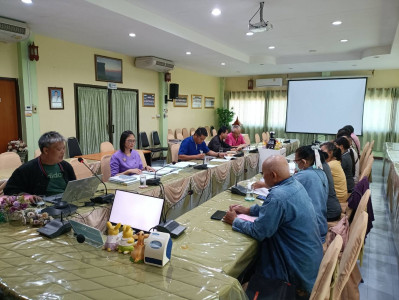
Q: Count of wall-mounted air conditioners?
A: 3